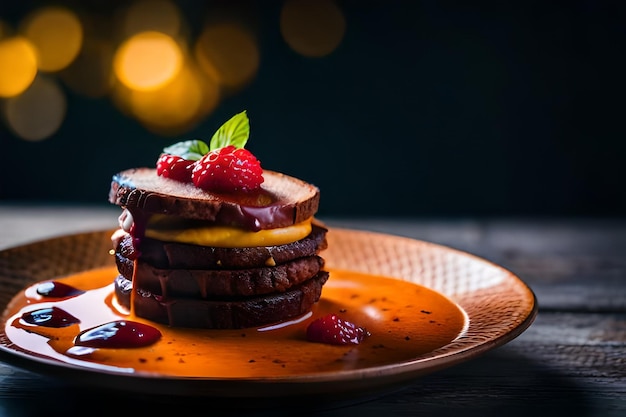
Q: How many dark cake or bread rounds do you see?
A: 4